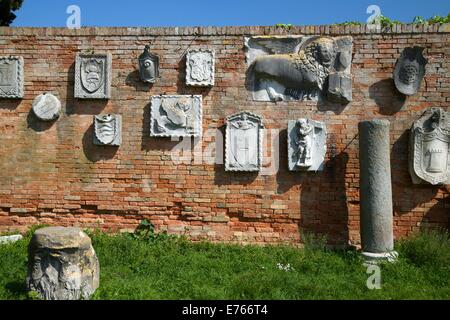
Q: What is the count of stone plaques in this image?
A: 12